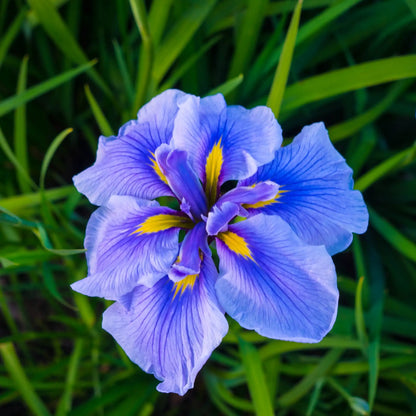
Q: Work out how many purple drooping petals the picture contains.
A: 6